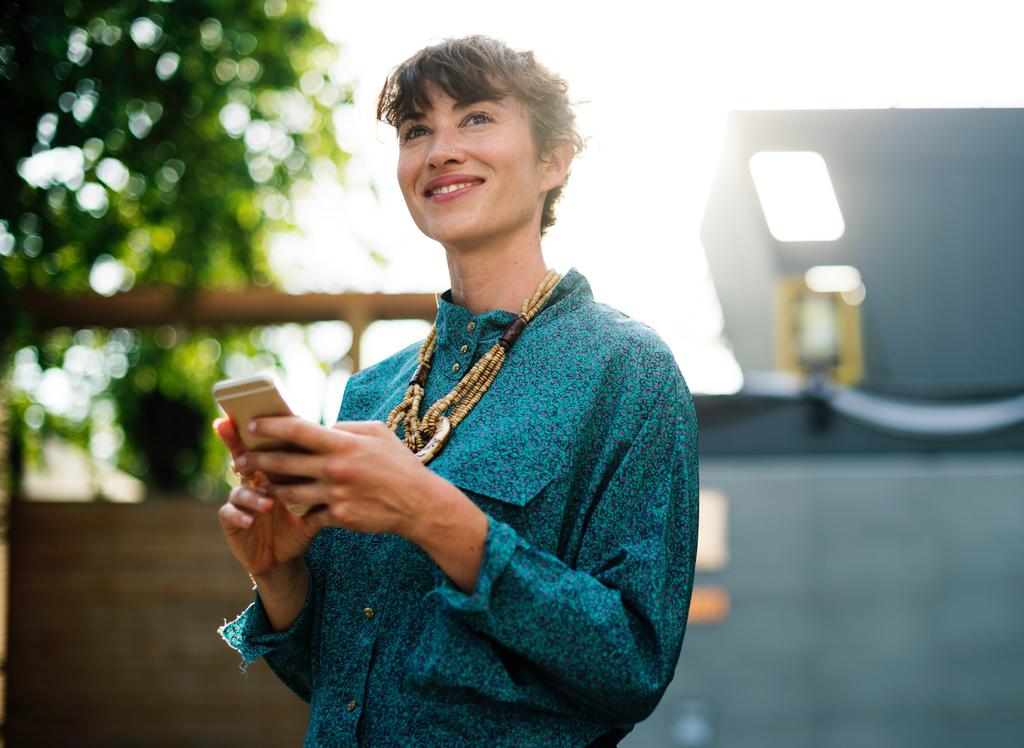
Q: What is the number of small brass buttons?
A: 5